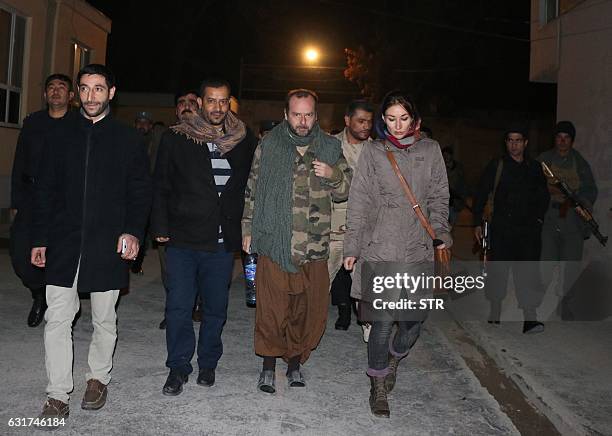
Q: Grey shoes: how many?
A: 2